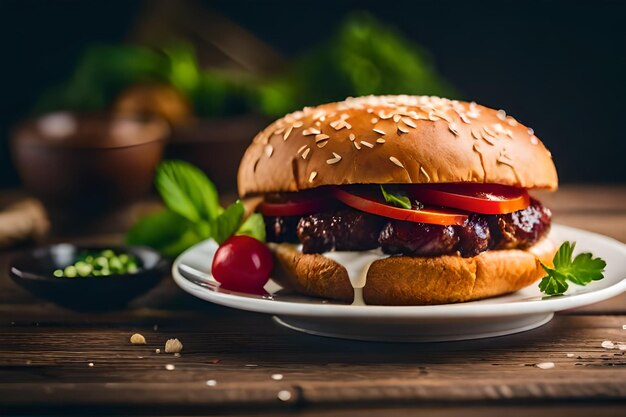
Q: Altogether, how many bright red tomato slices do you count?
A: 3